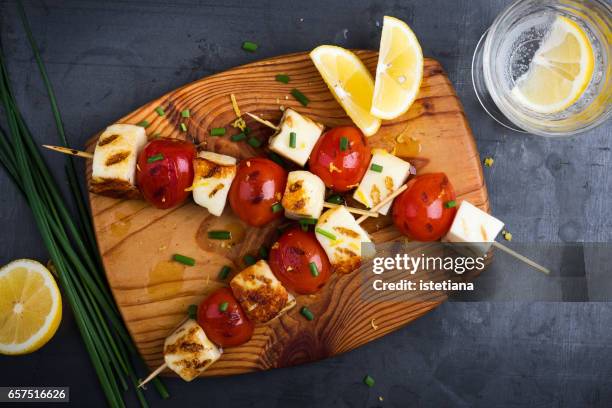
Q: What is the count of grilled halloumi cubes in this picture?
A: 9